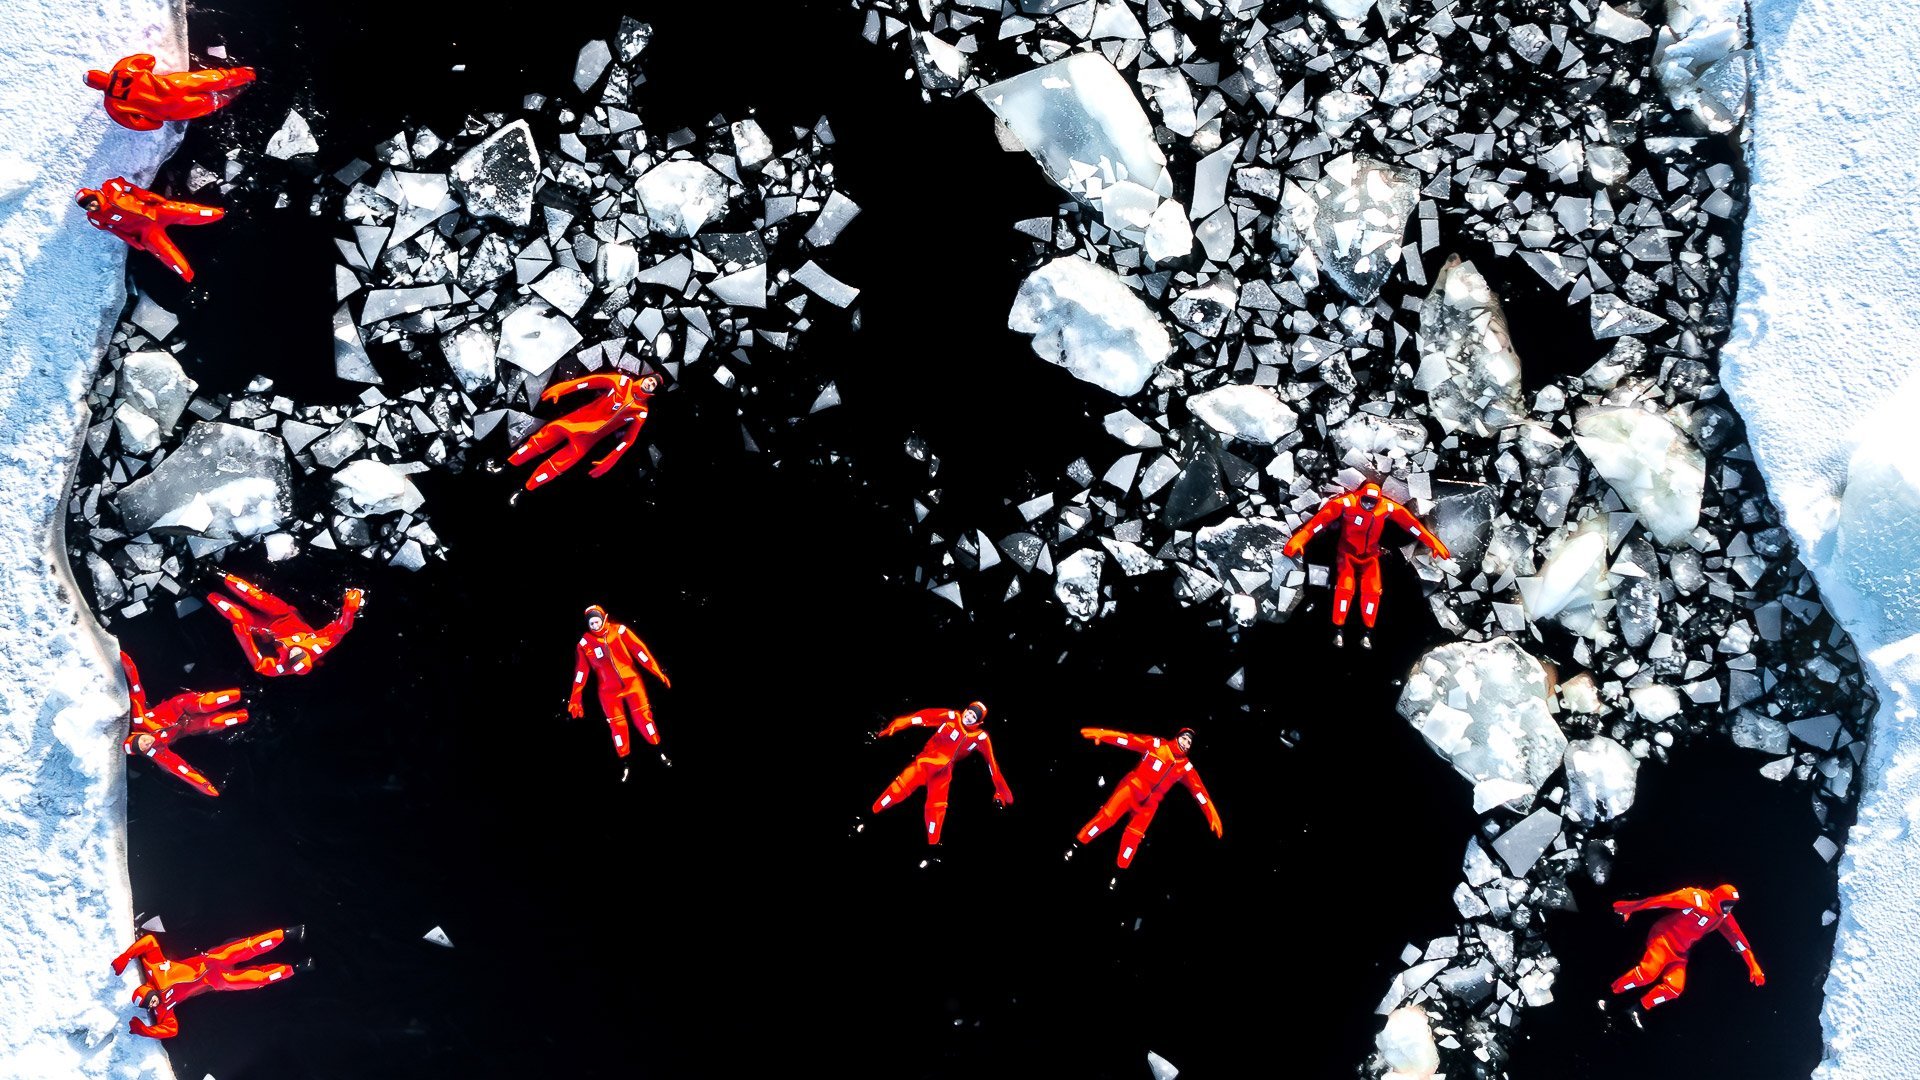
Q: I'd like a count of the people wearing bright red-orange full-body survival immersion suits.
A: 11